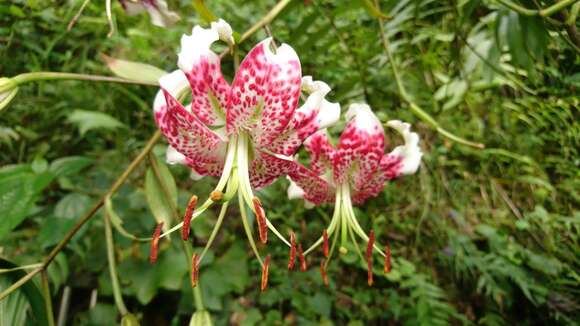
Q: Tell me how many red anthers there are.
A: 12